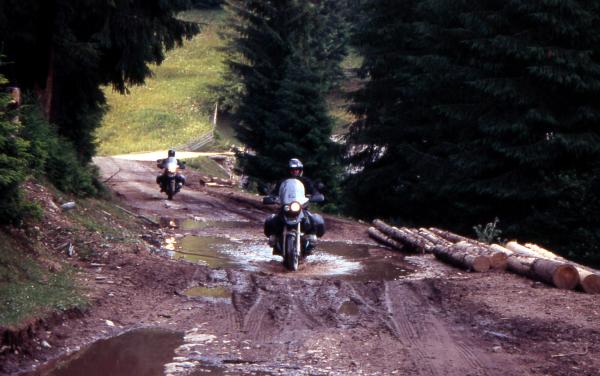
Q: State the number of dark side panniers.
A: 4